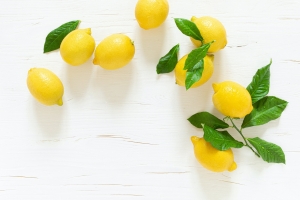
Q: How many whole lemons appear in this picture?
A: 8